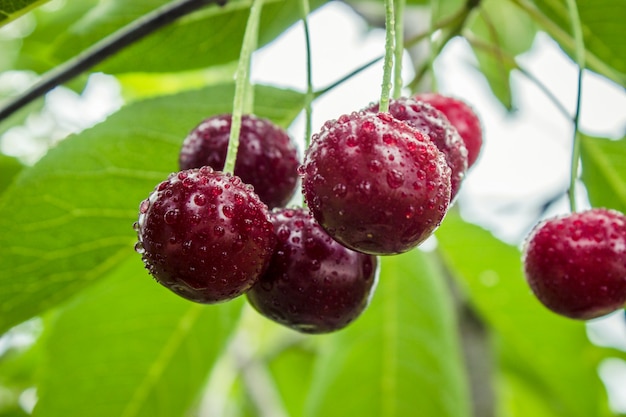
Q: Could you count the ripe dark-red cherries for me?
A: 7